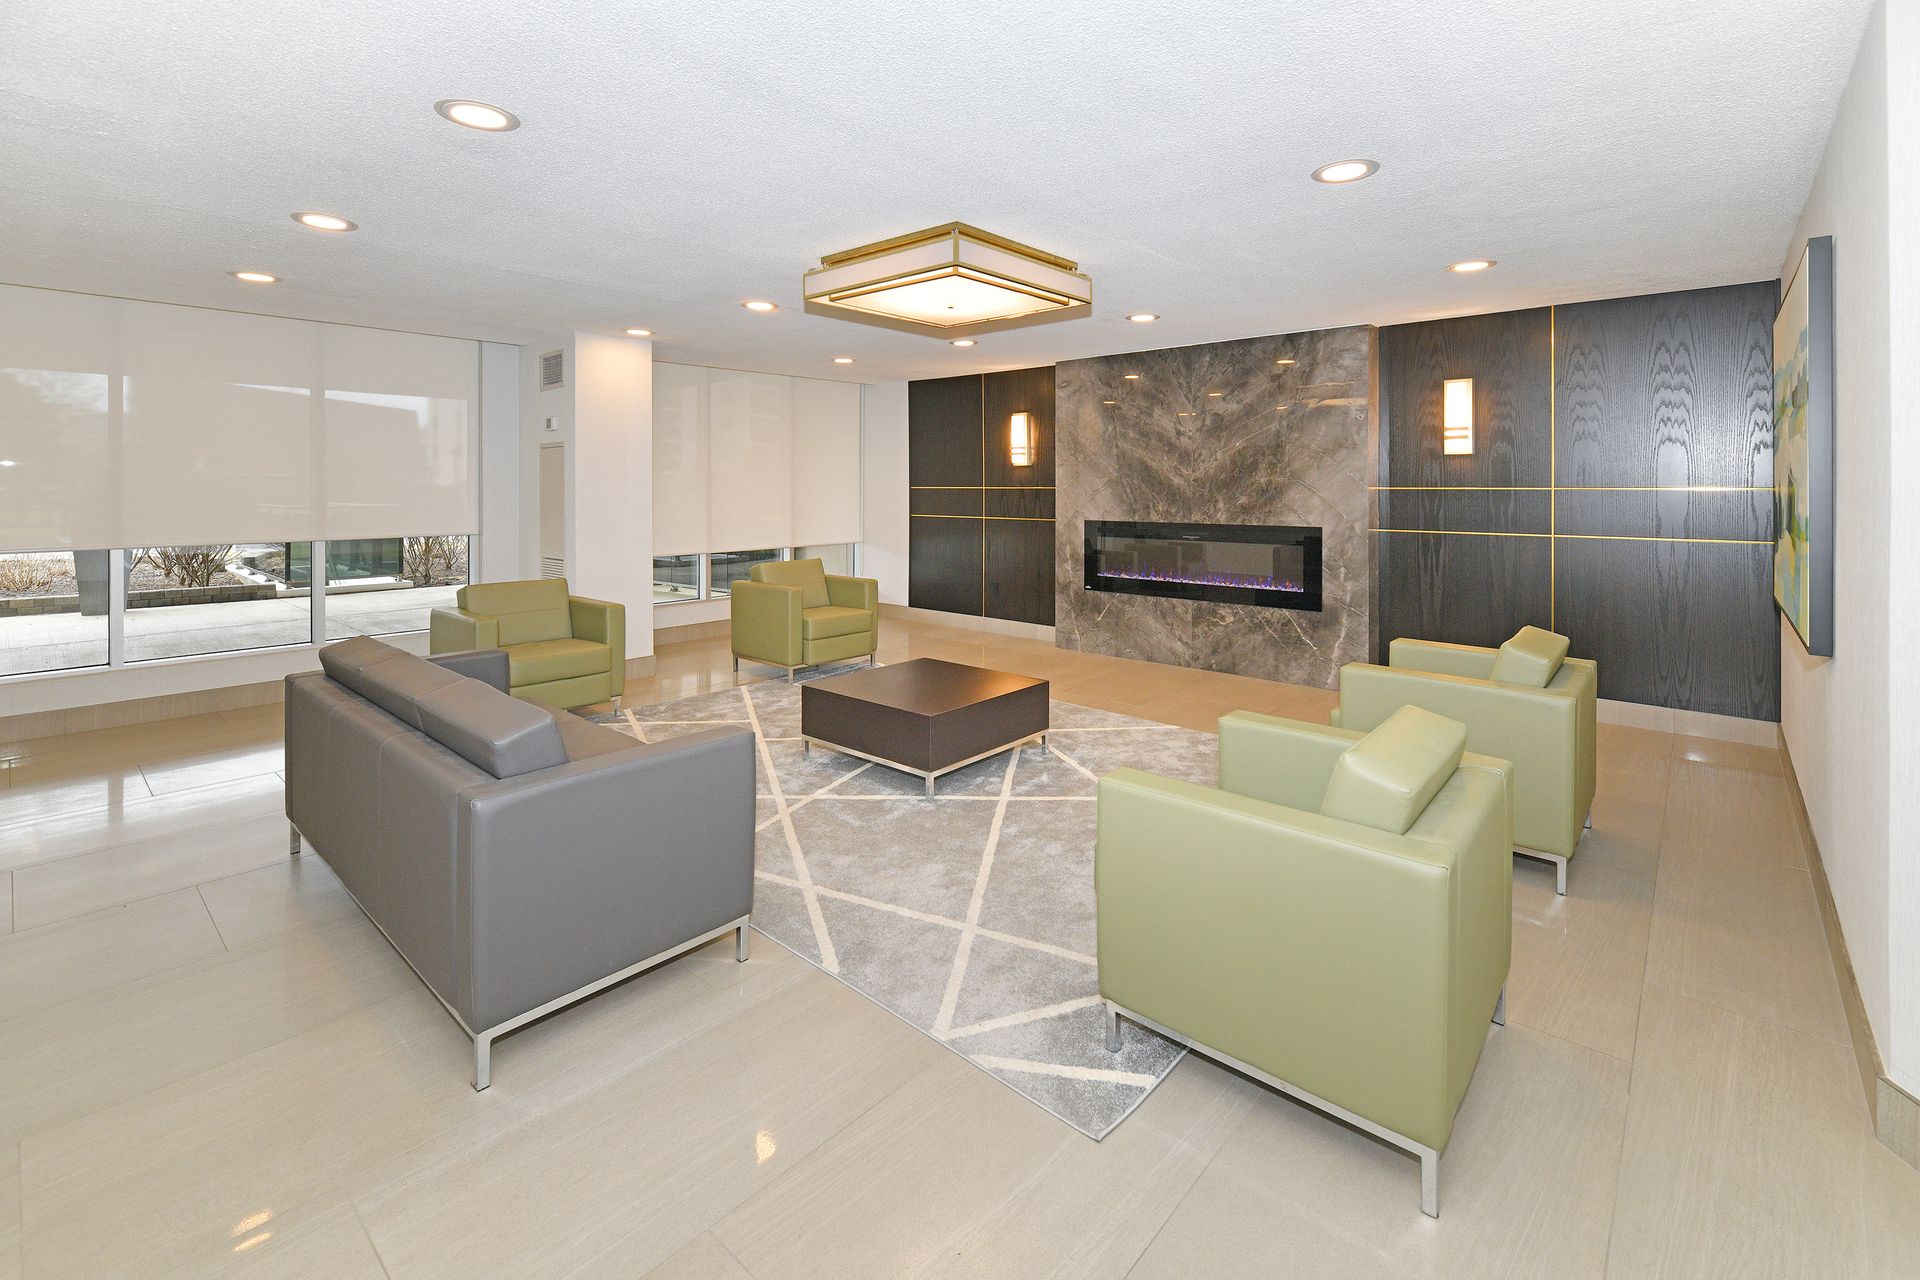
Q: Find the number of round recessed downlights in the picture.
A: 10